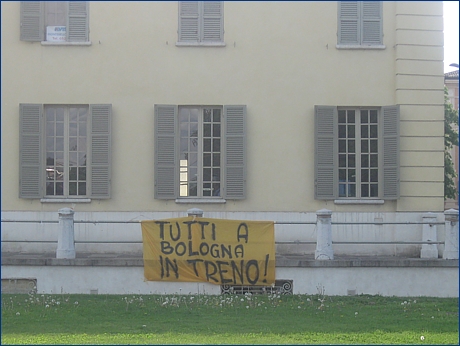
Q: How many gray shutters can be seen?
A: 12